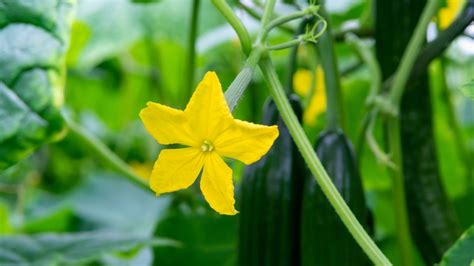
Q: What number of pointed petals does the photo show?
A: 5